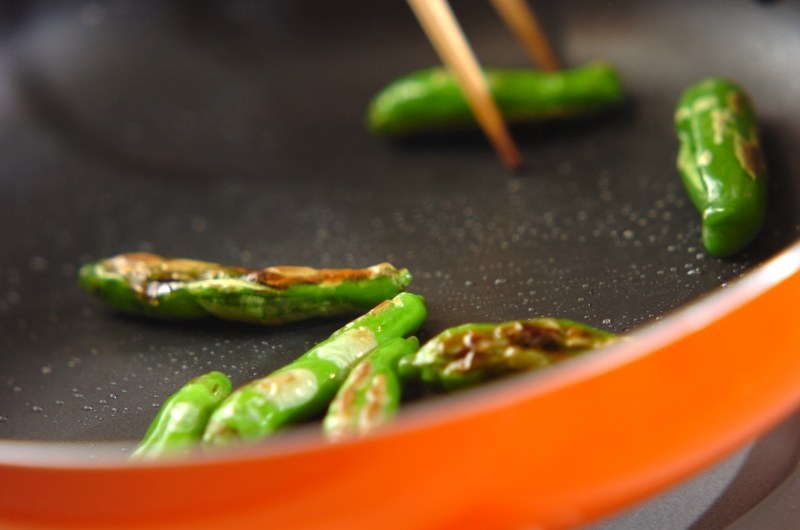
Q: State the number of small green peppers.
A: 7